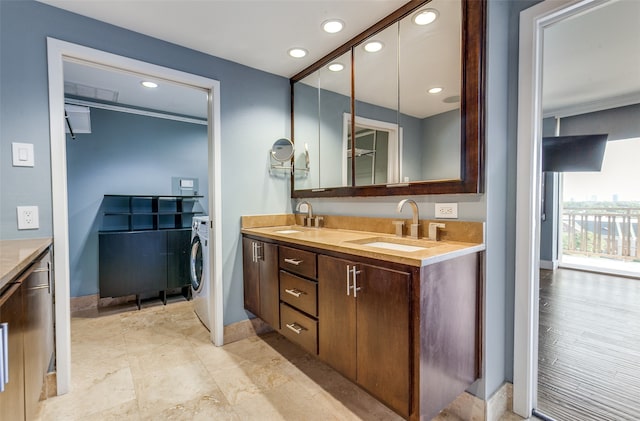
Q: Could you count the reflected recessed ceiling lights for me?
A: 4